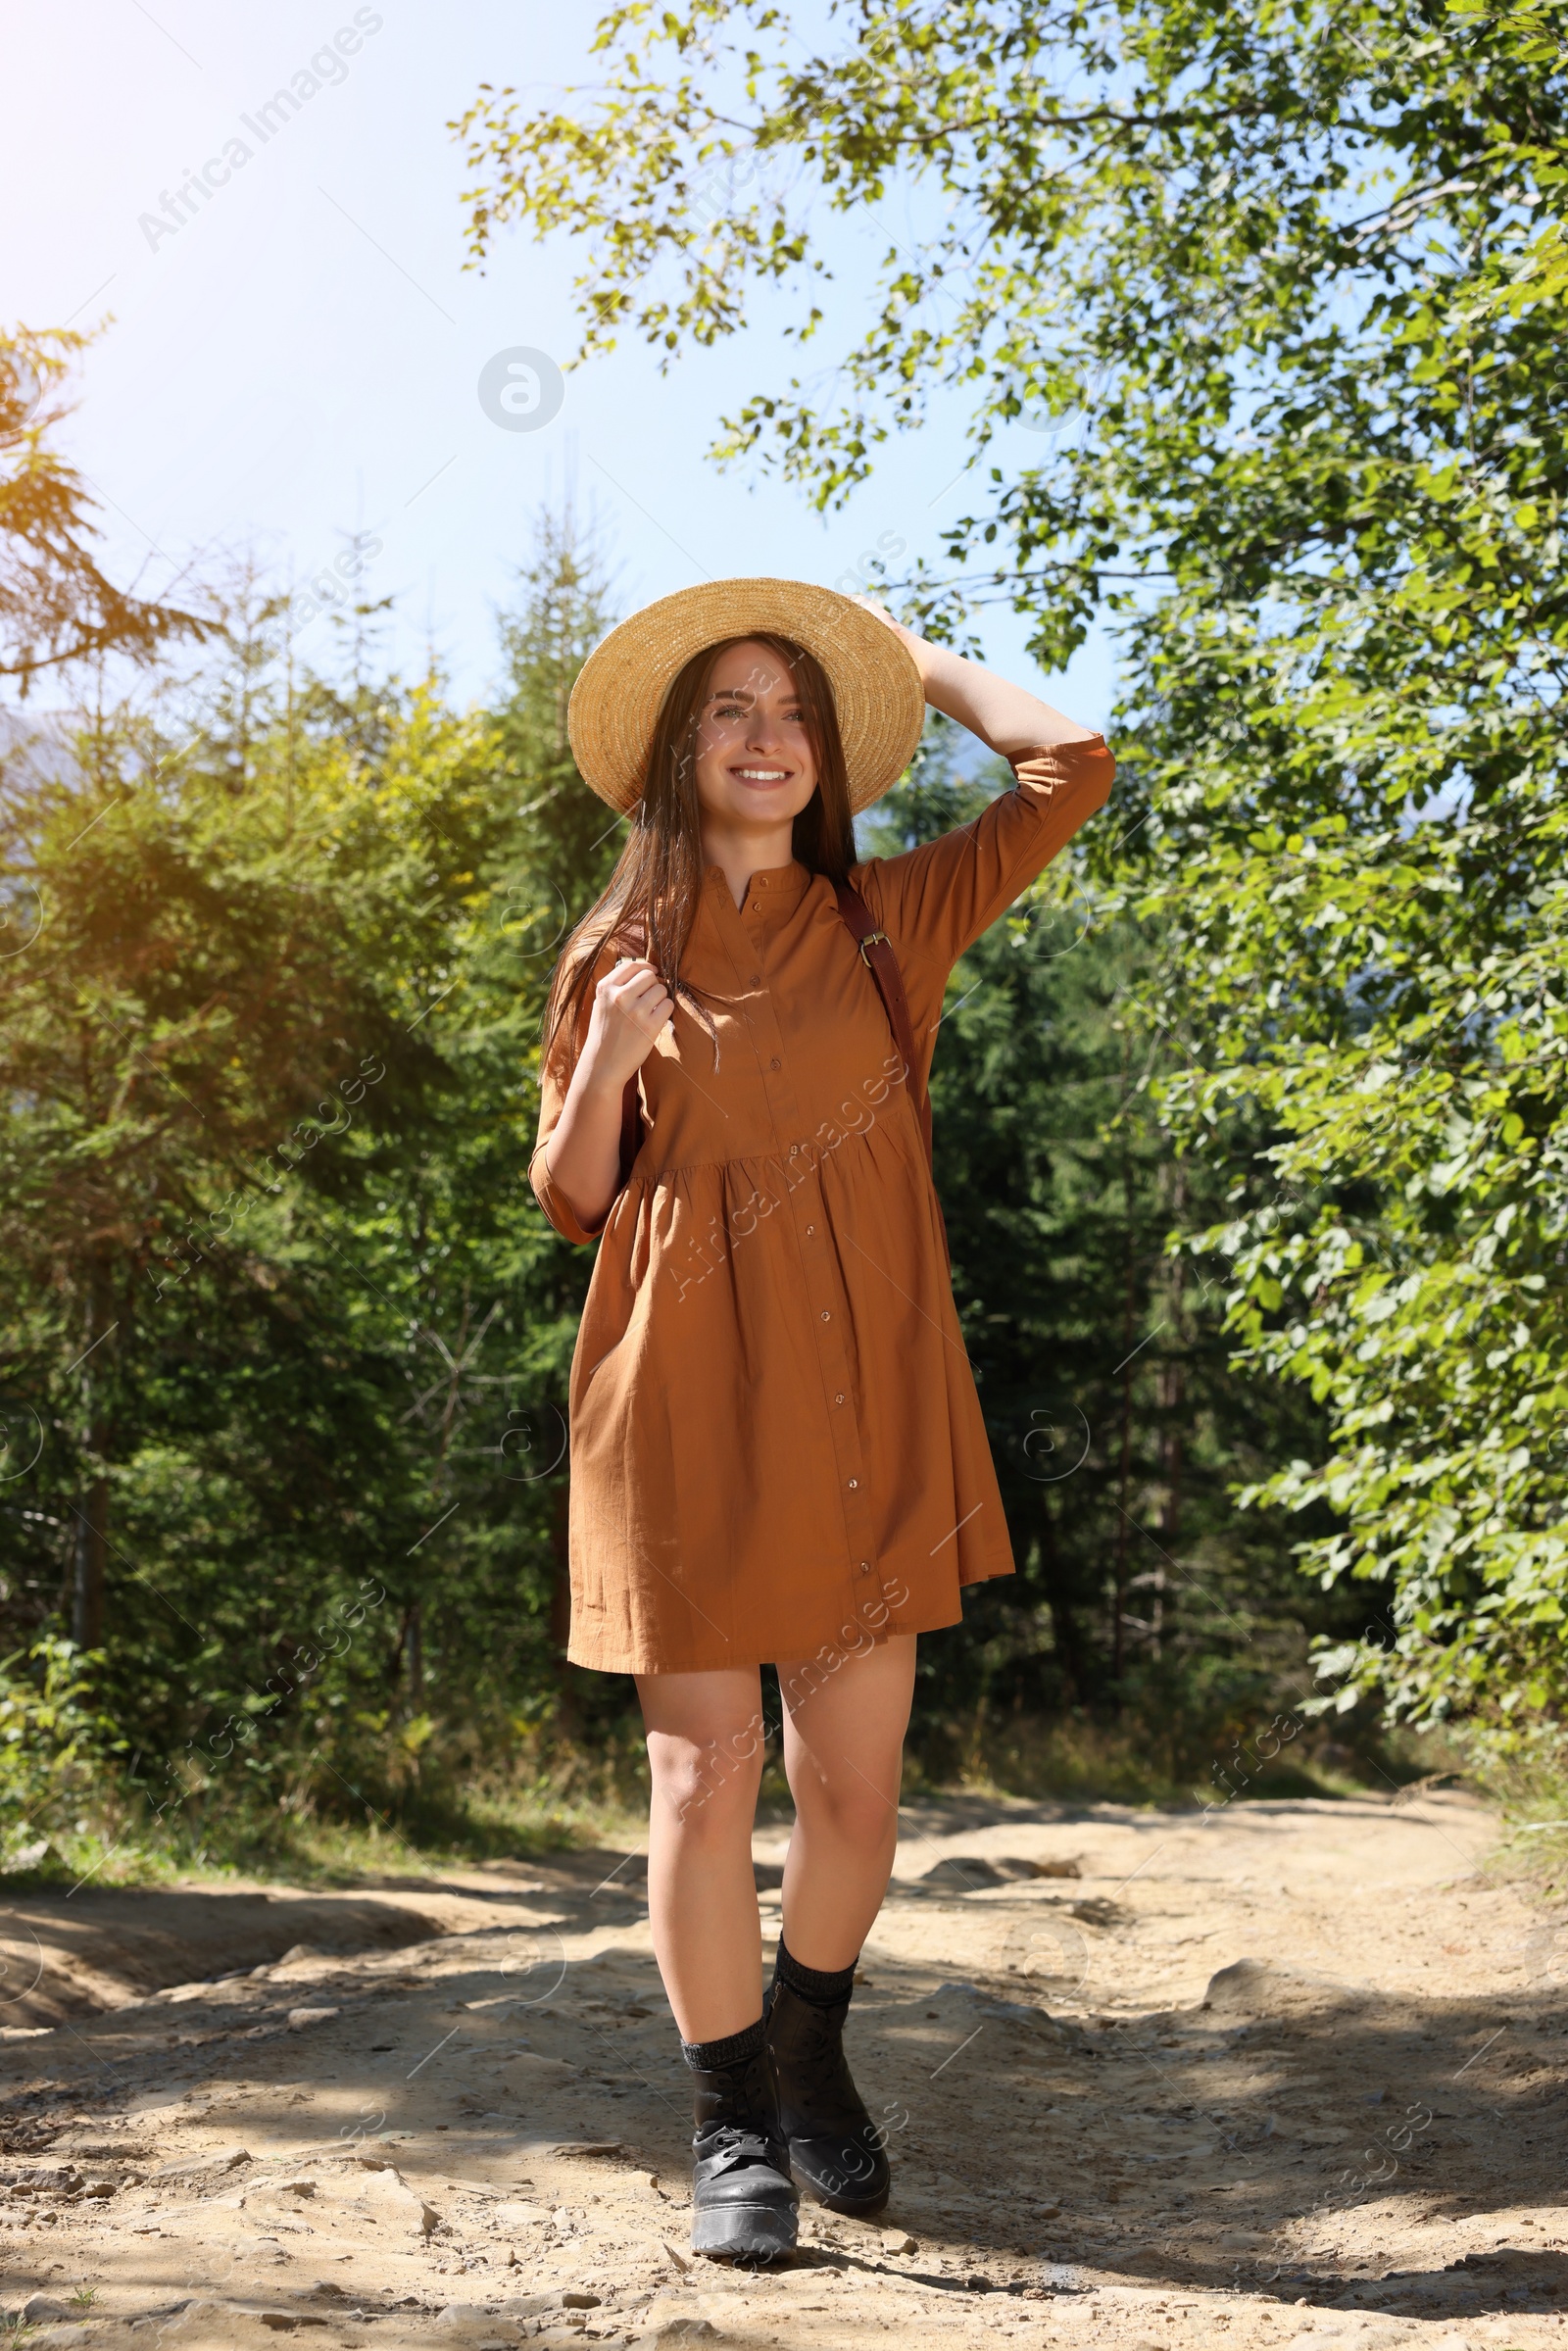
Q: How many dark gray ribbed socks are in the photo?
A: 2